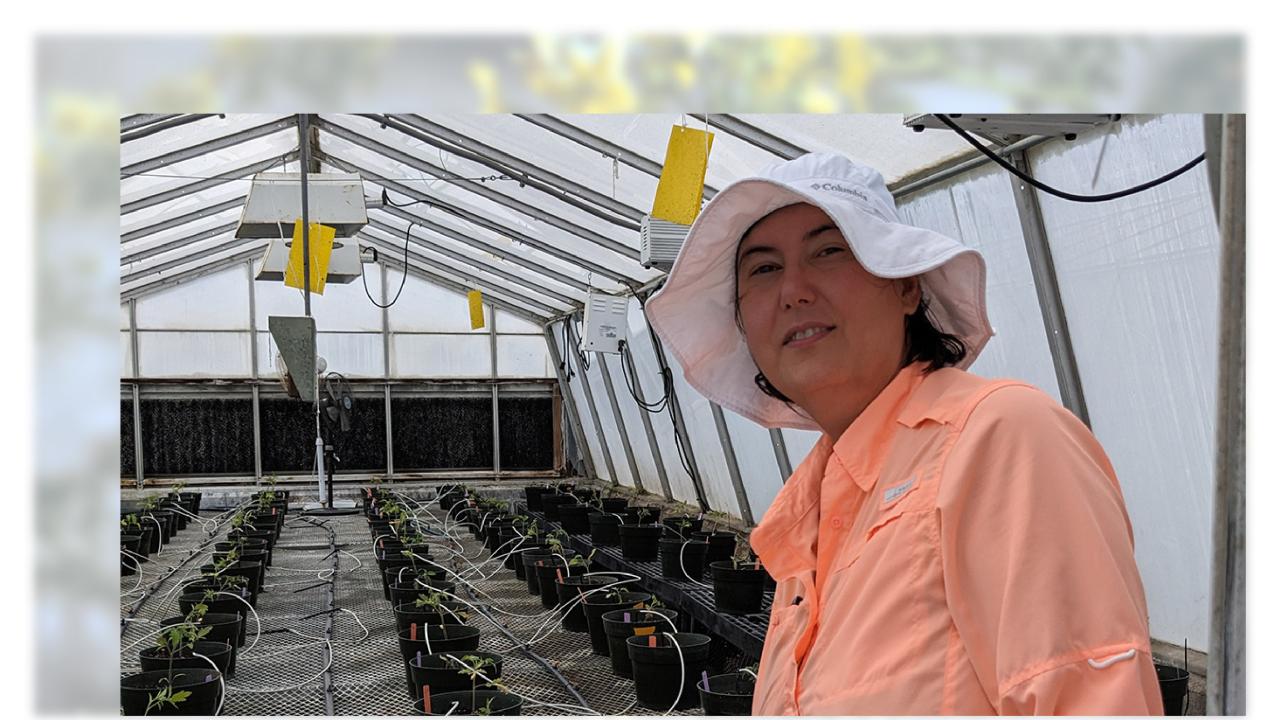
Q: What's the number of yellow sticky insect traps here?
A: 3